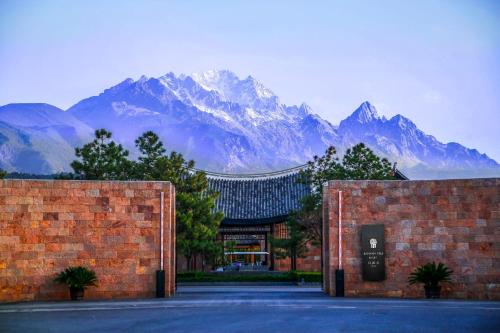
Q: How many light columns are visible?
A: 2